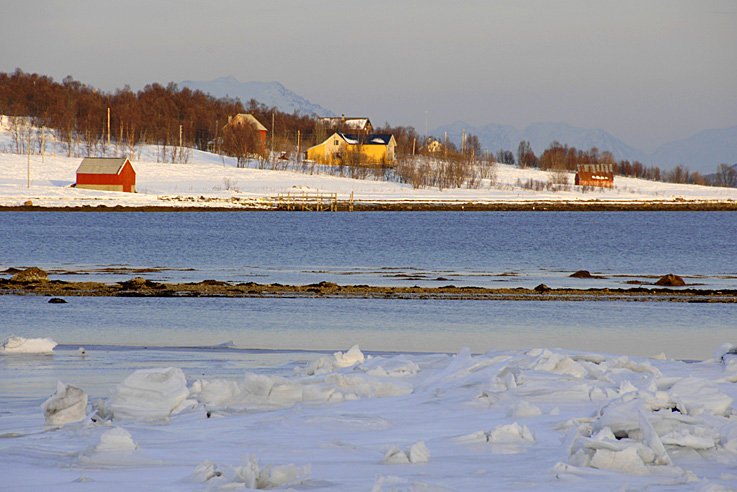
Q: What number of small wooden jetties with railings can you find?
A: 1